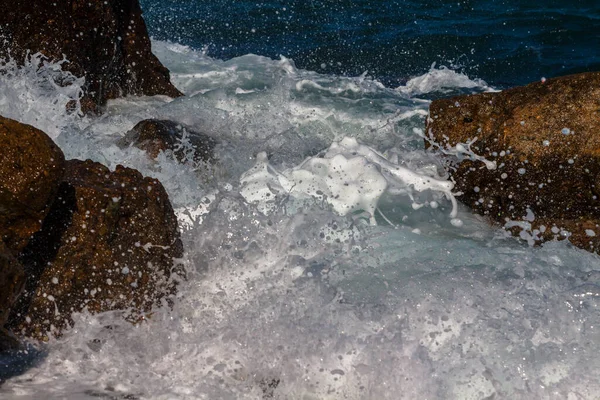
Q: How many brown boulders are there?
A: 5